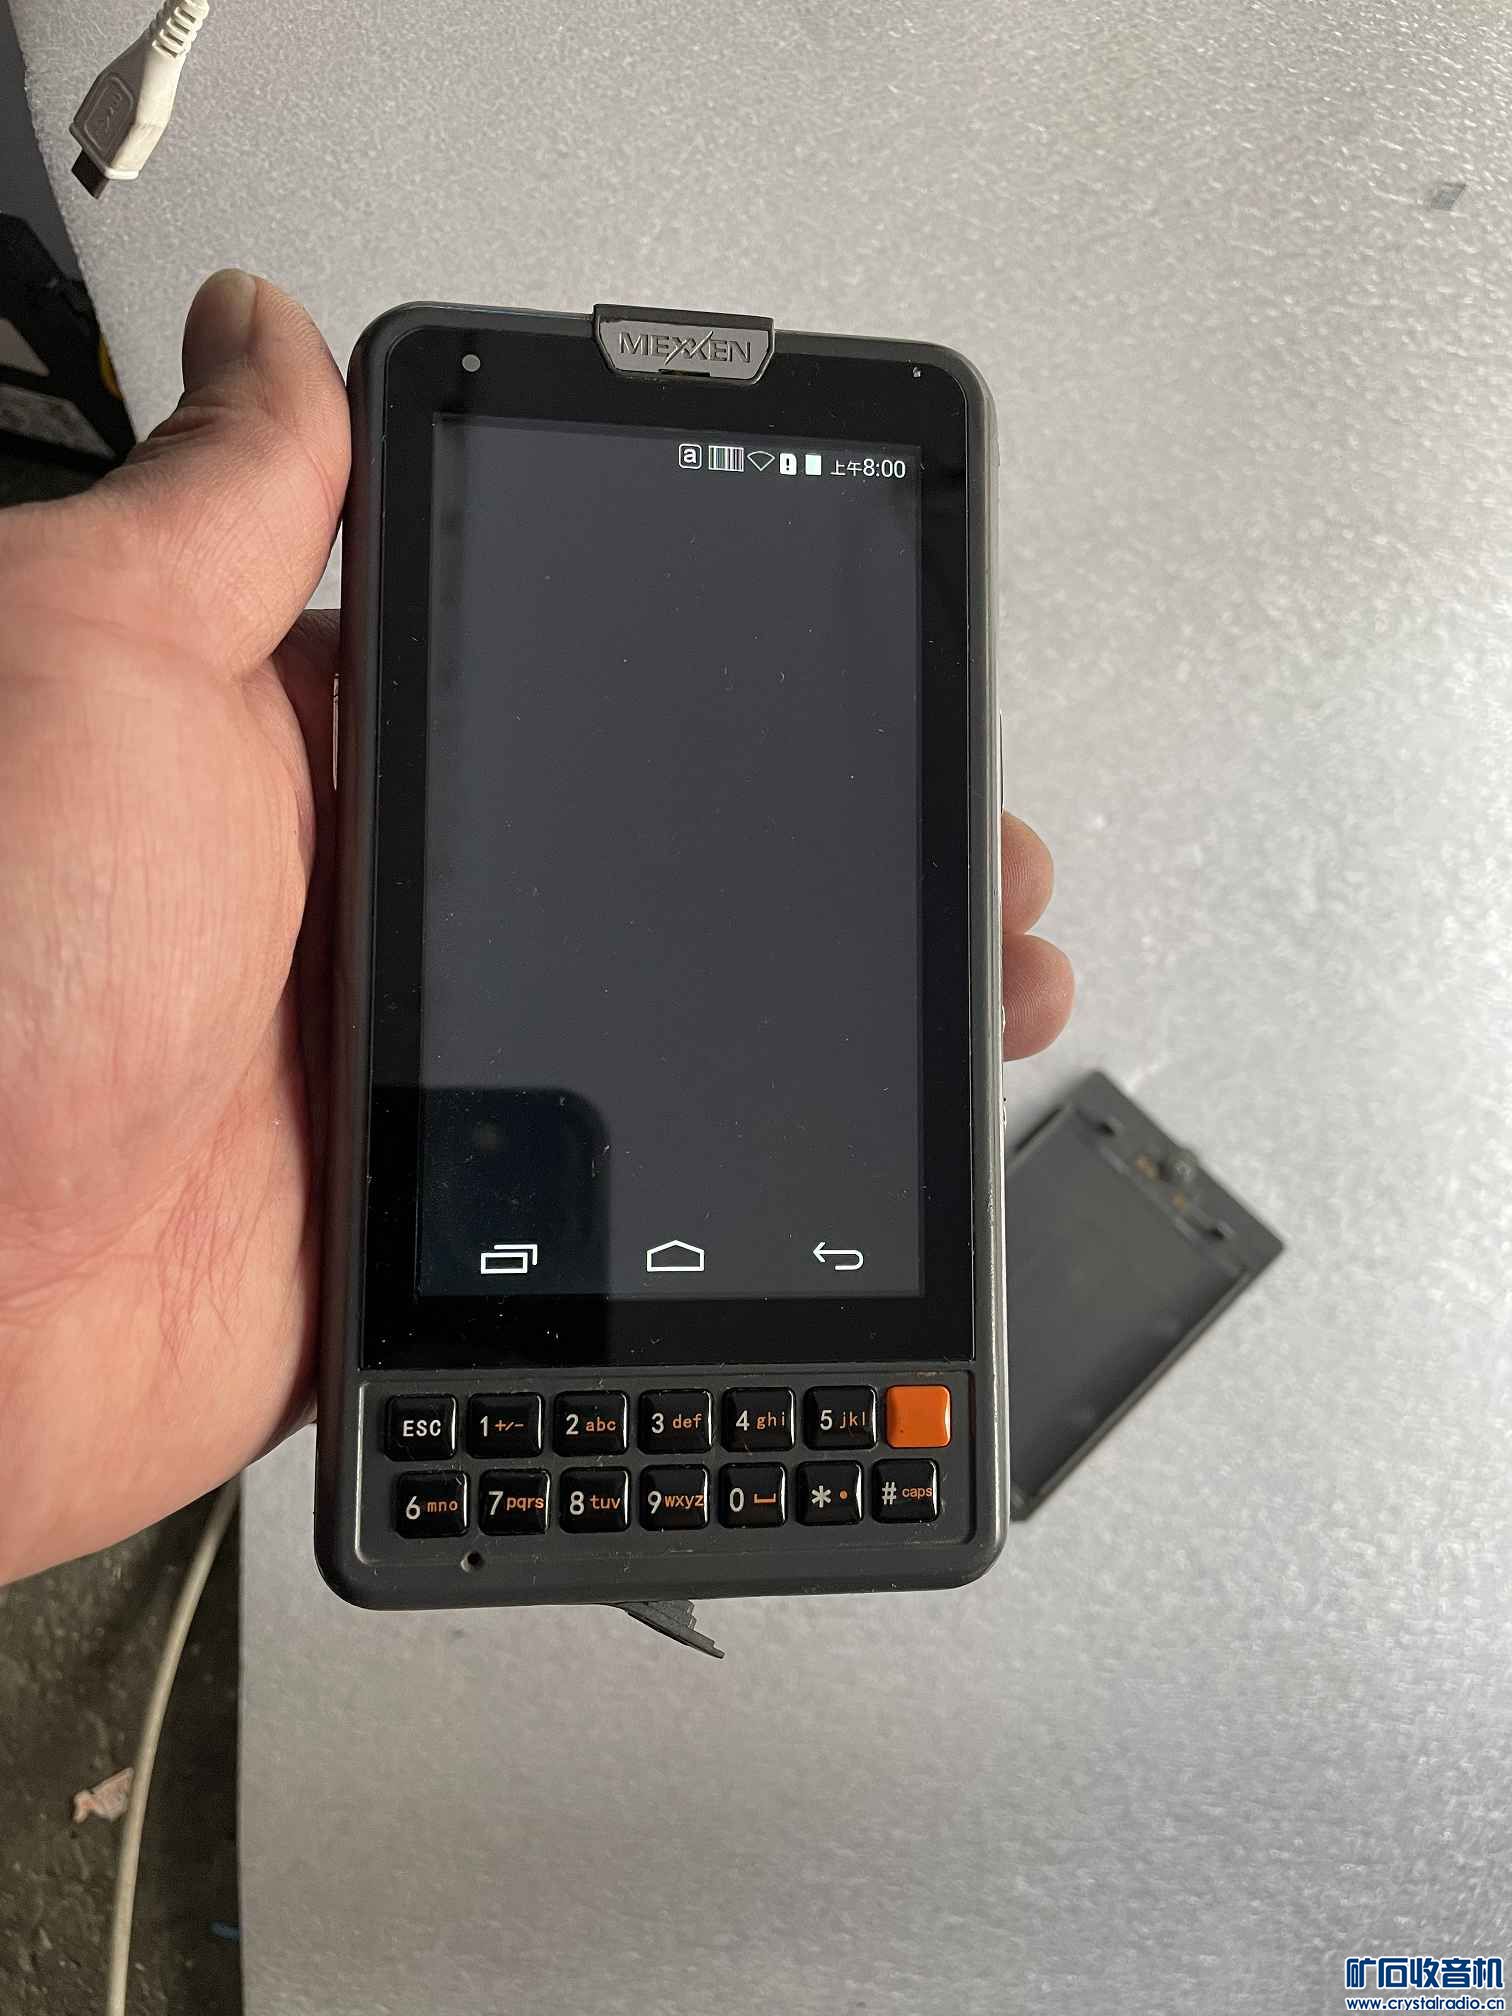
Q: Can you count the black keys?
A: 13